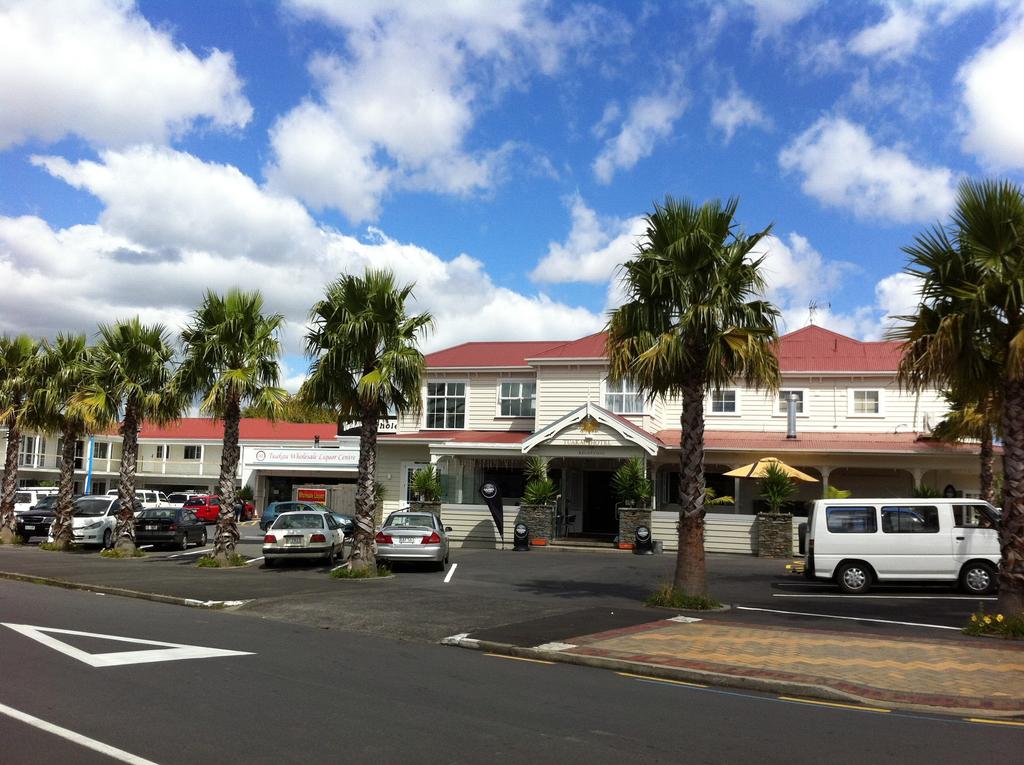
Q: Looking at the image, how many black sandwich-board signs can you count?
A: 2